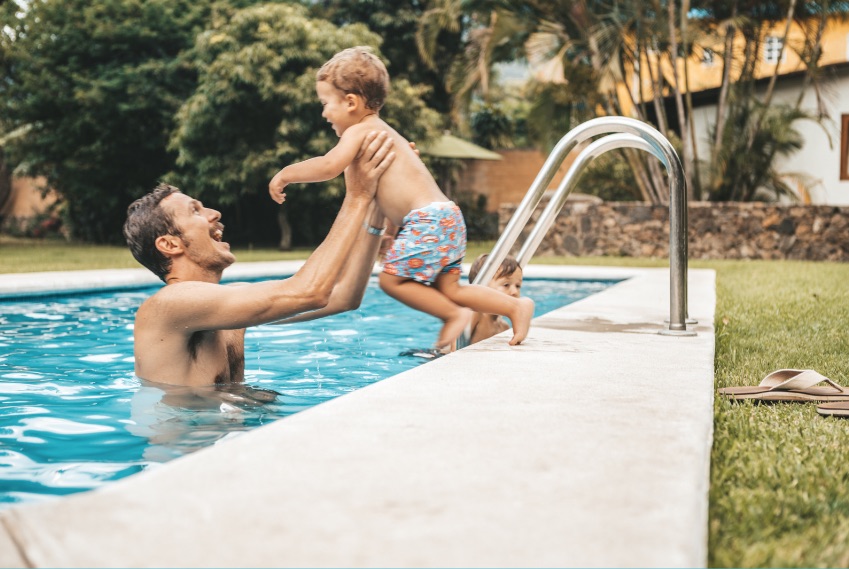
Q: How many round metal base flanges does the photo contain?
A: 2